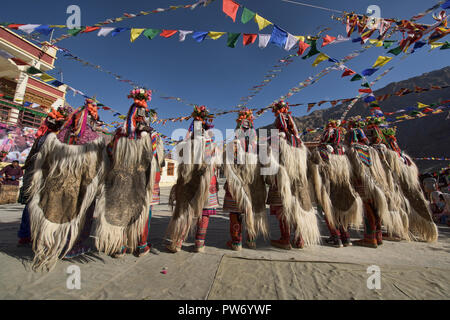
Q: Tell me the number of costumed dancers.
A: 10